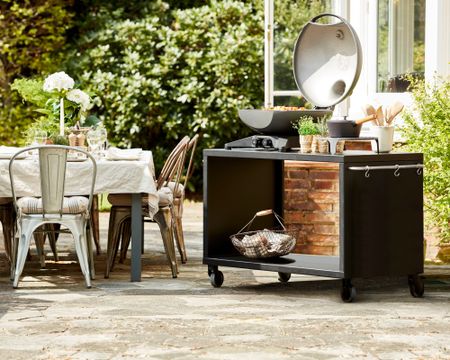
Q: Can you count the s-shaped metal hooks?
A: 3